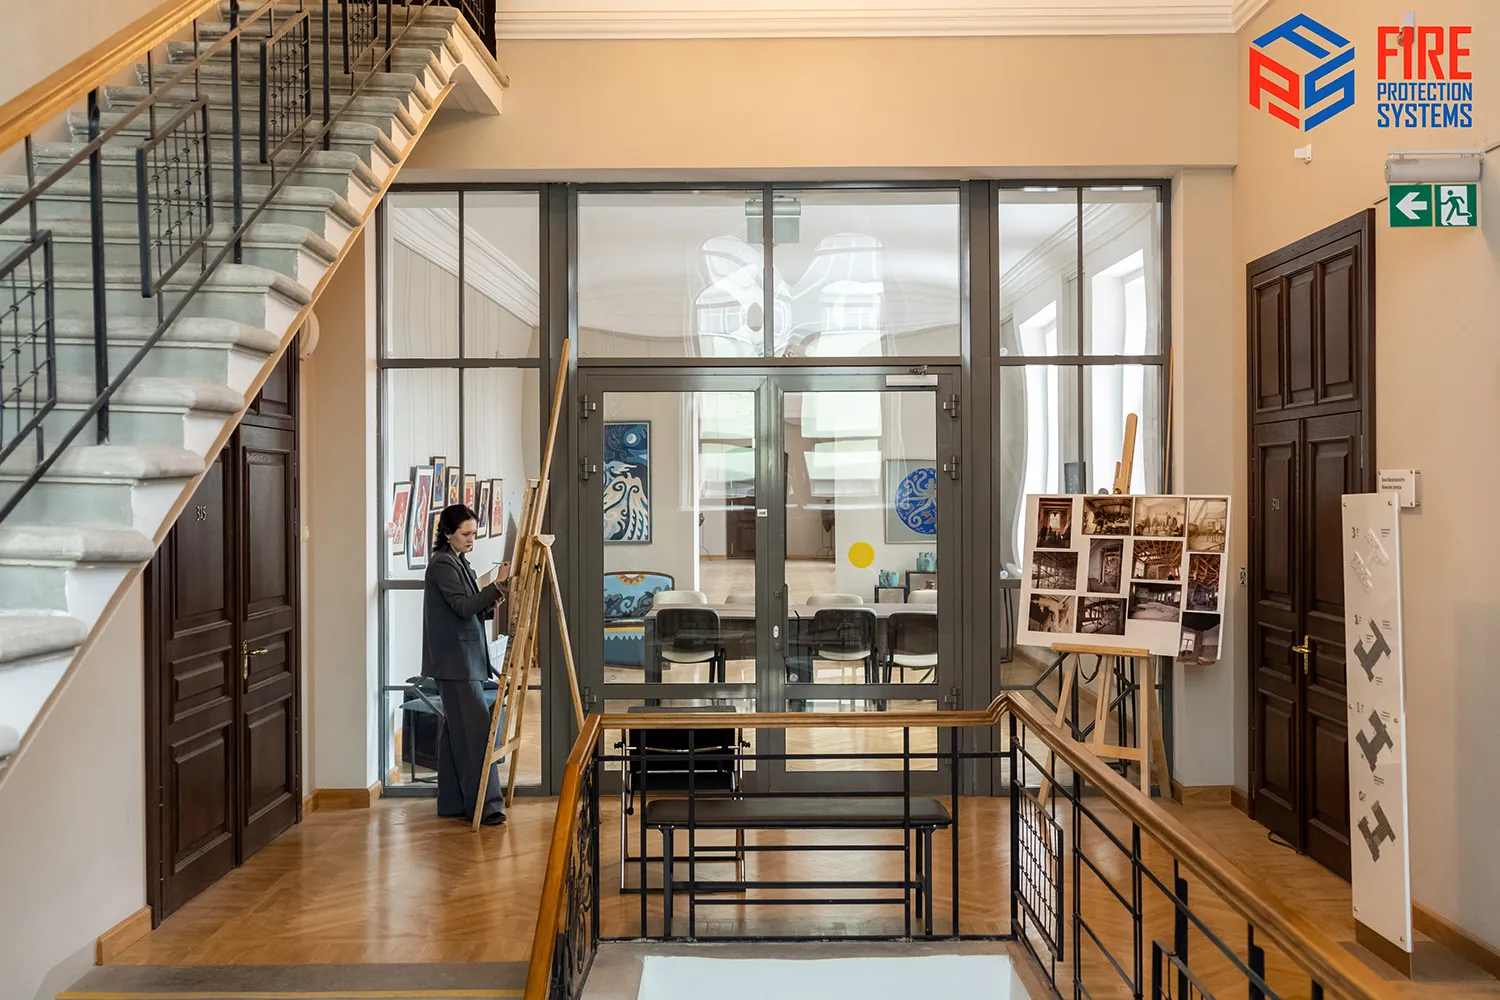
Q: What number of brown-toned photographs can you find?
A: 12